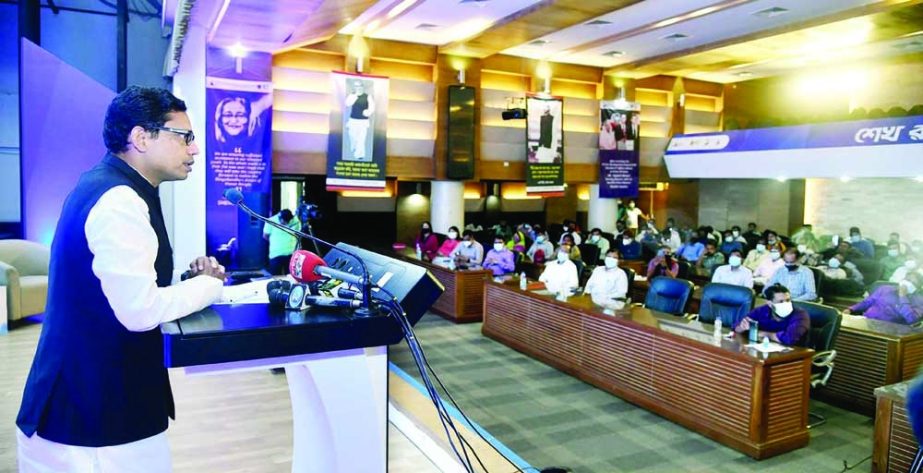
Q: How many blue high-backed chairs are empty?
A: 2